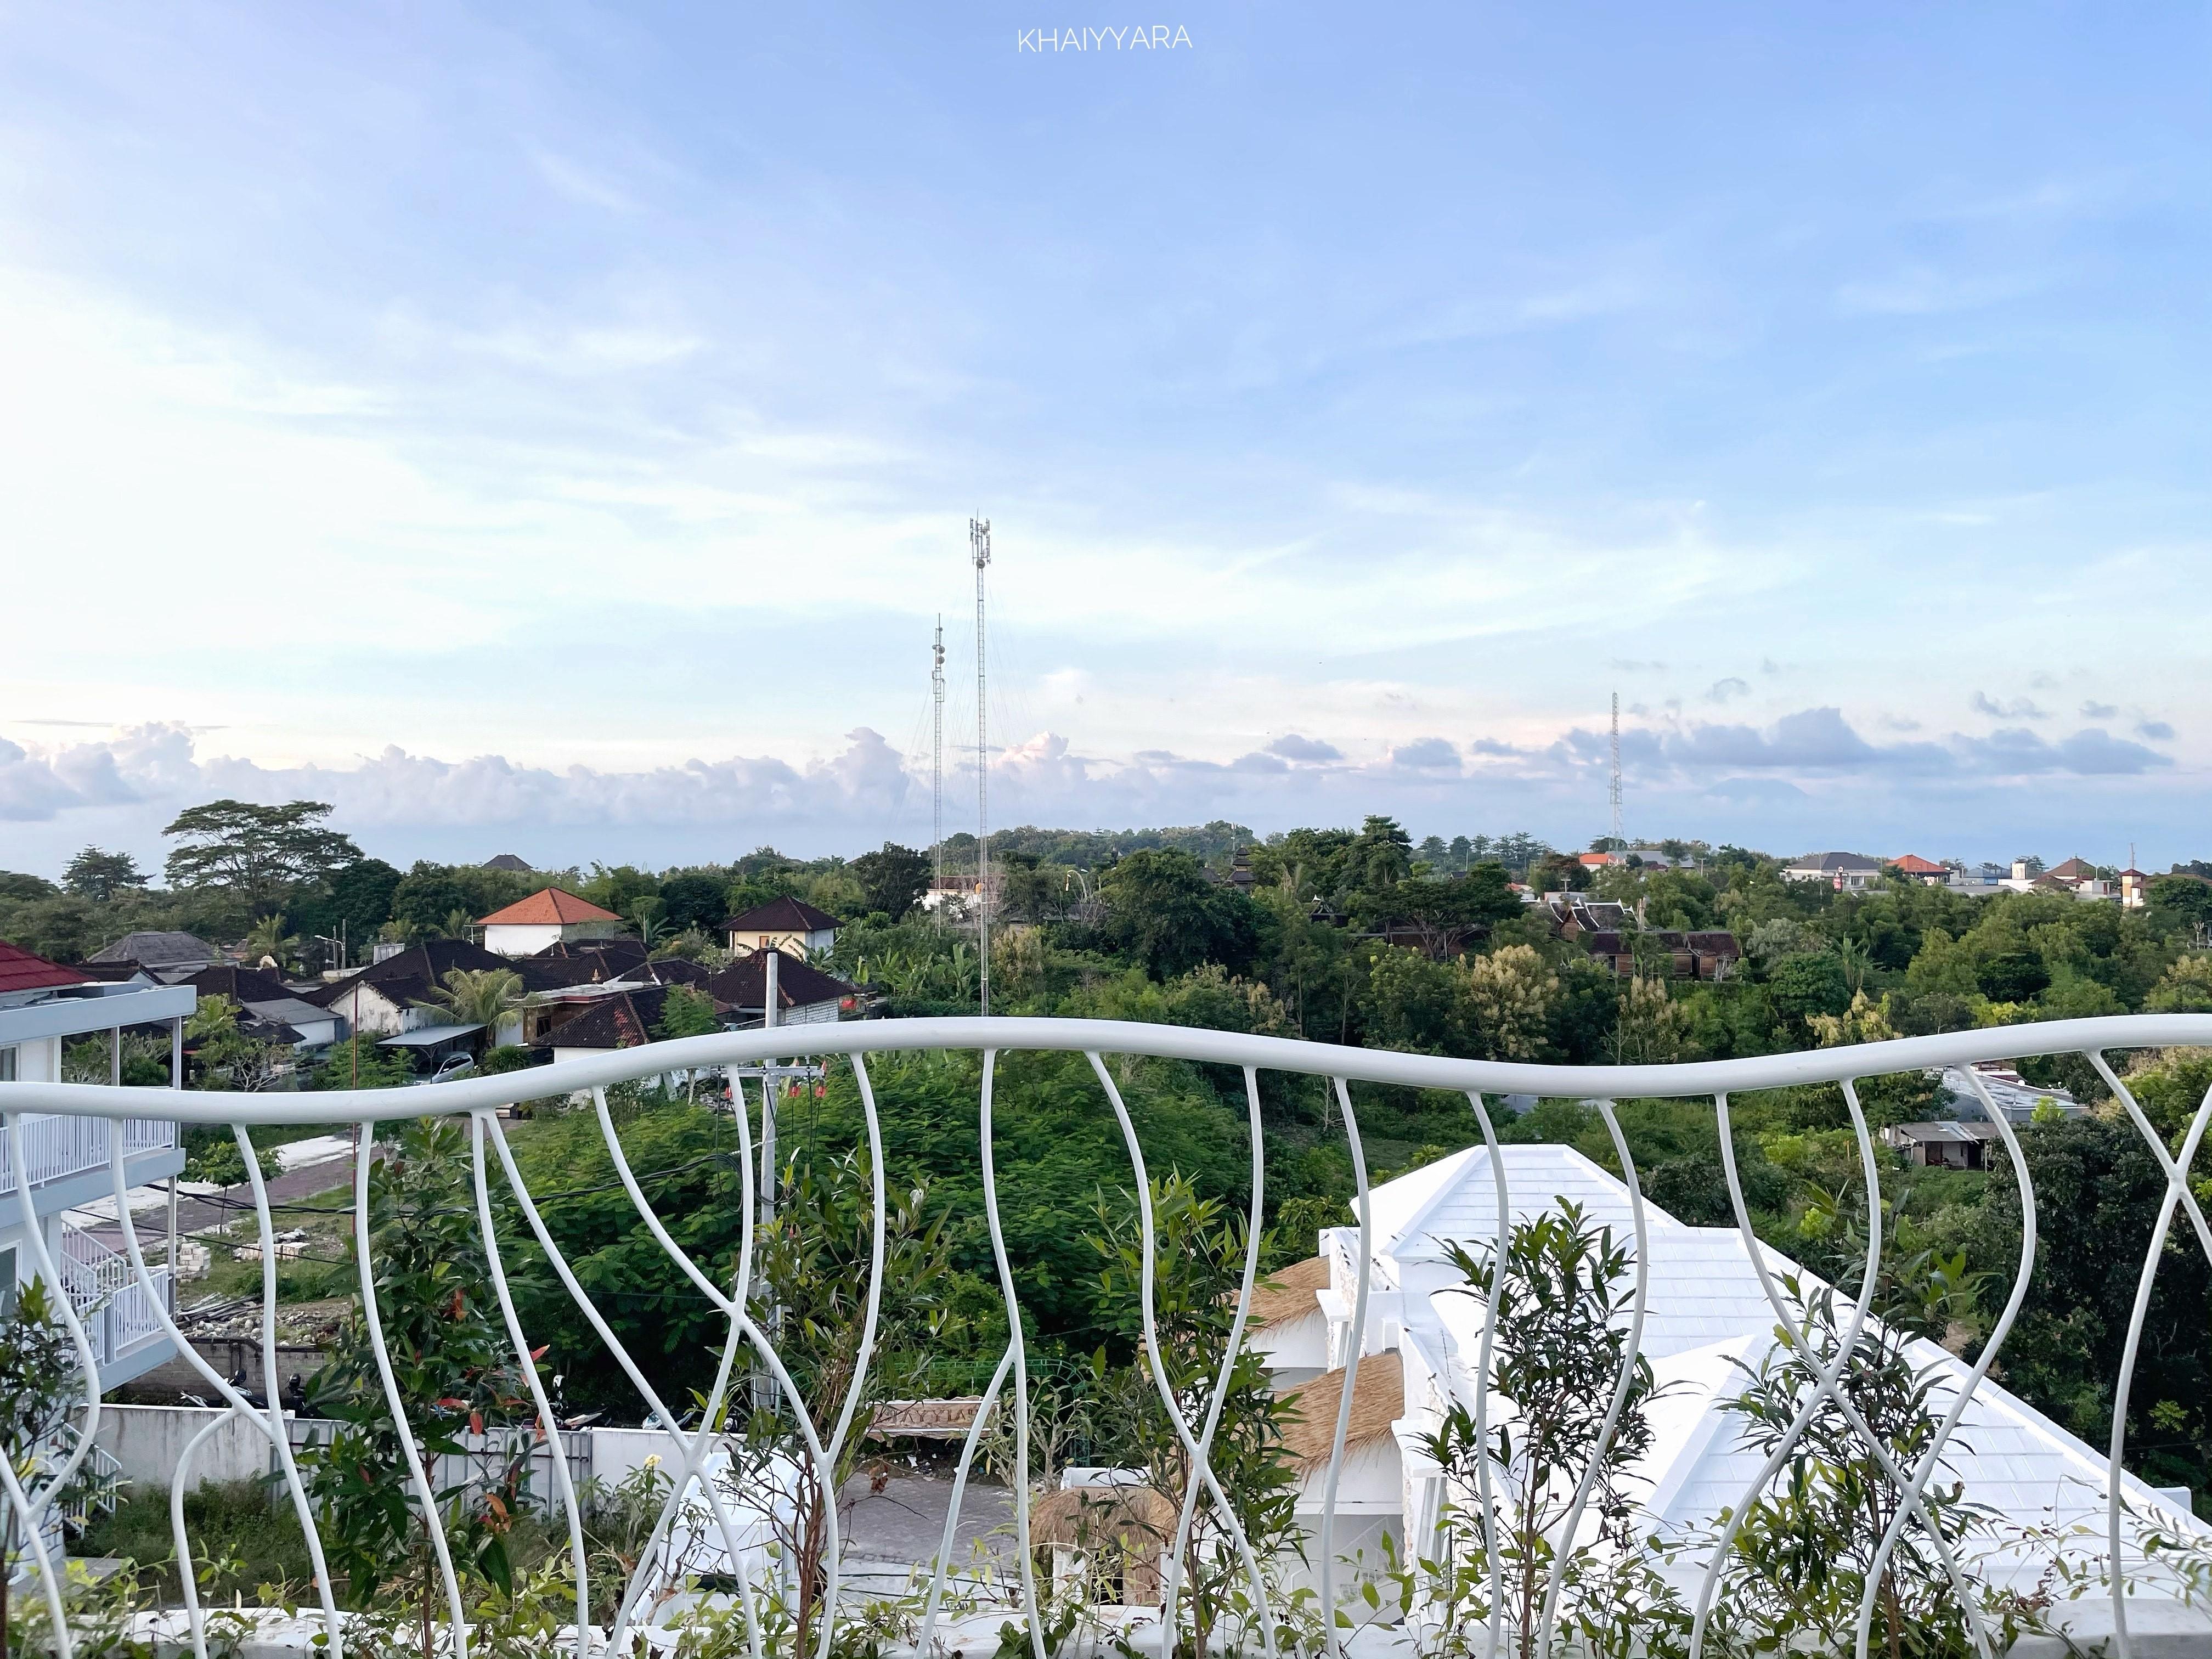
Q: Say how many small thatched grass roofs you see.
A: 3